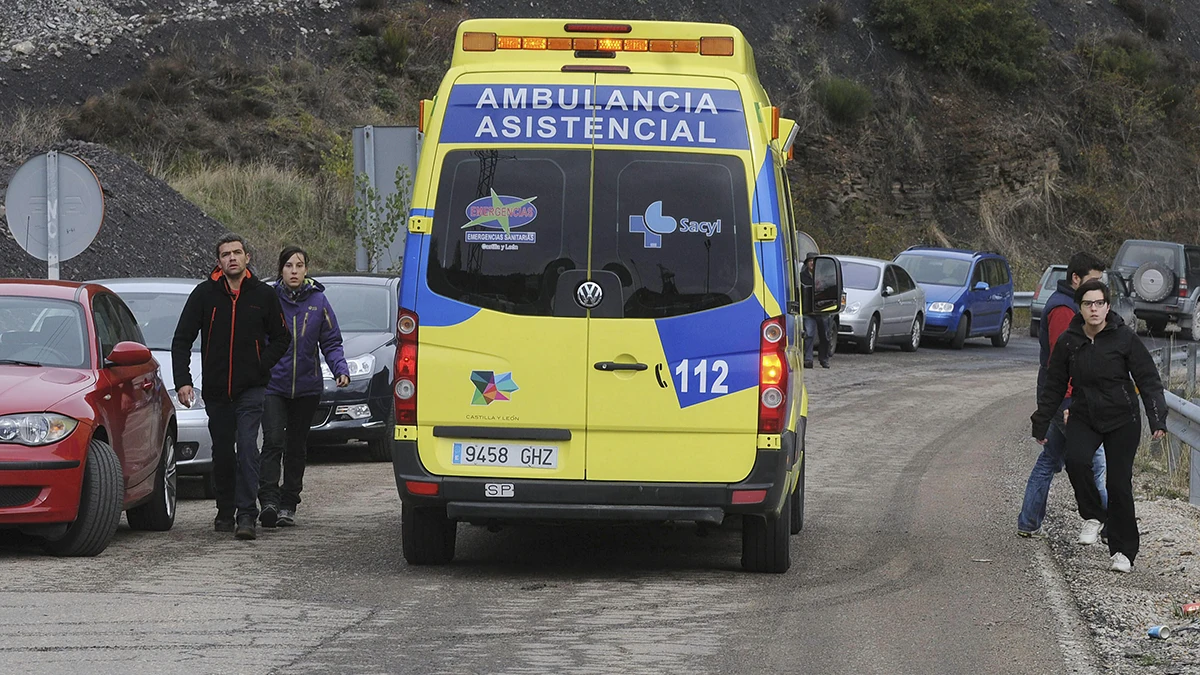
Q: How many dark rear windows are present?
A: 2